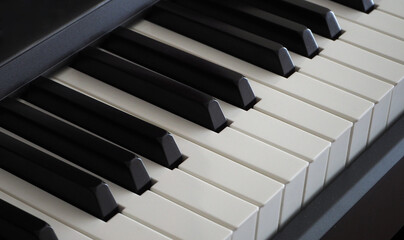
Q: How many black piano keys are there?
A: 10